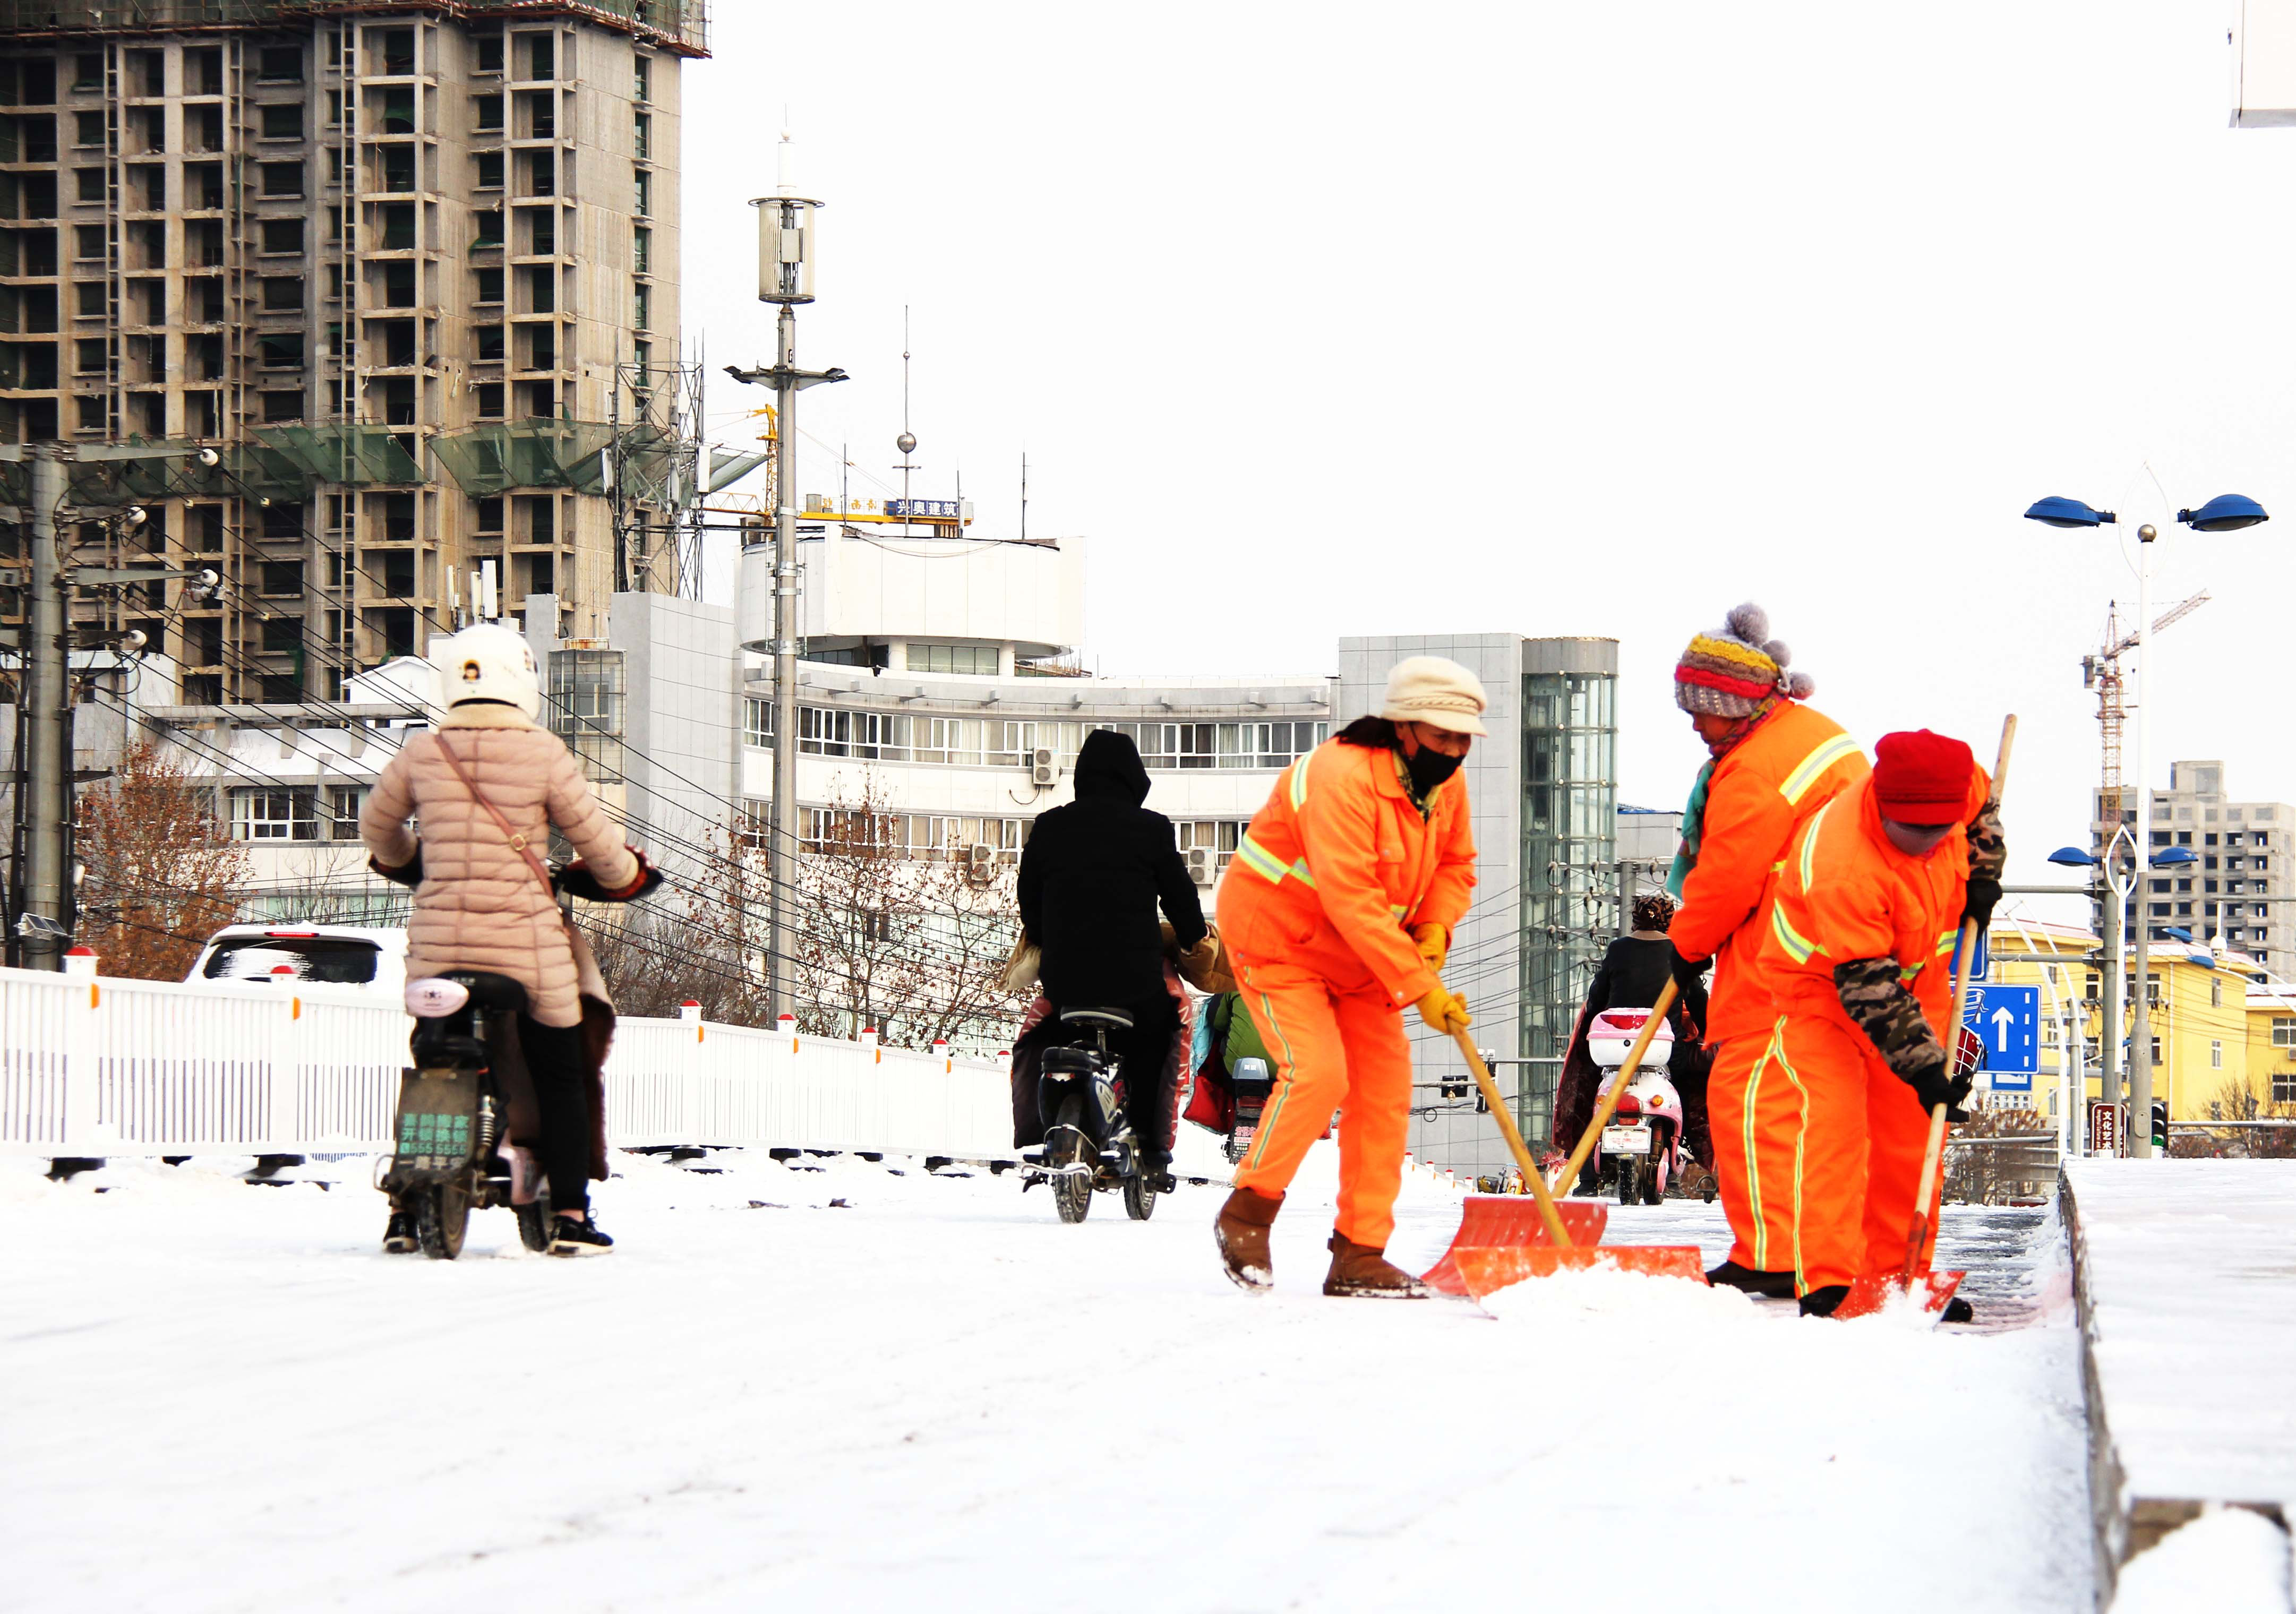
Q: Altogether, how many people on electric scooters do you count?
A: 4